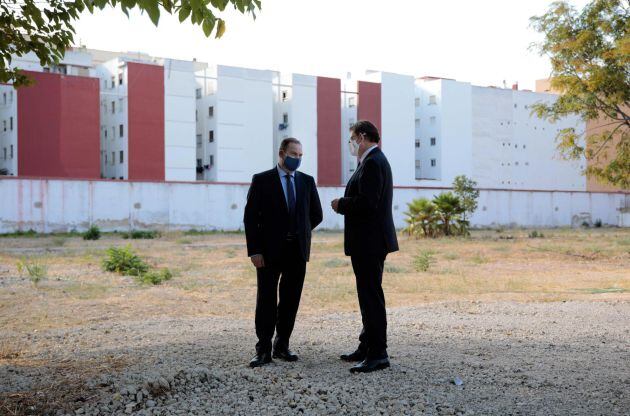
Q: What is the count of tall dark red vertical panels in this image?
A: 4